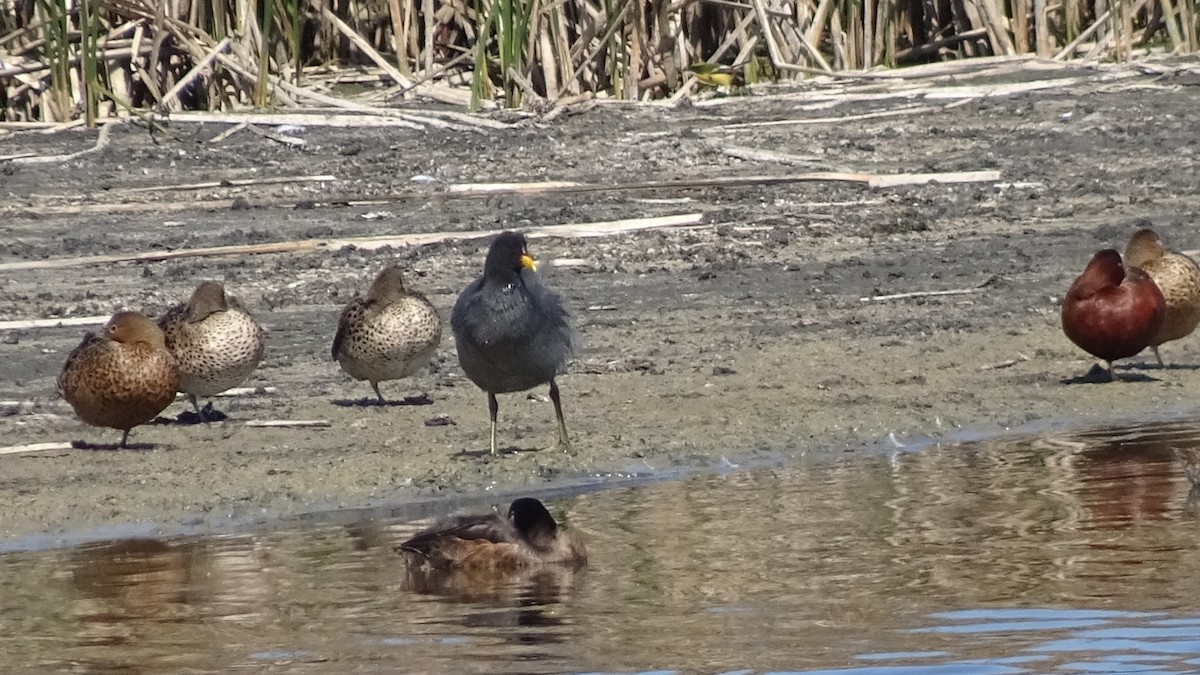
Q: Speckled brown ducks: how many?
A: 4